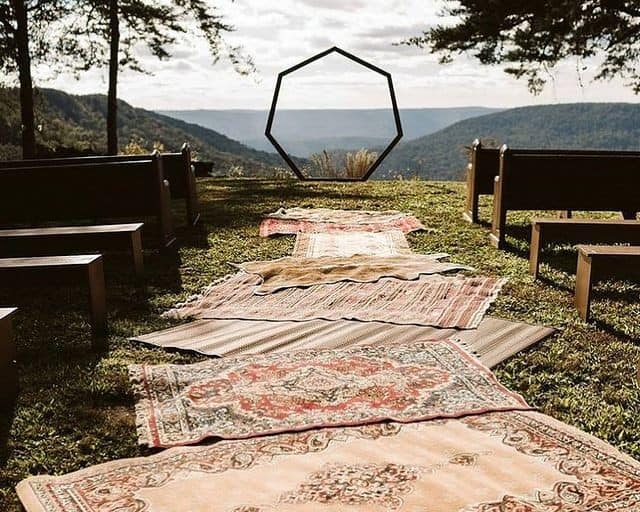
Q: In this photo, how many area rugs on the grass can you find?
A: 8